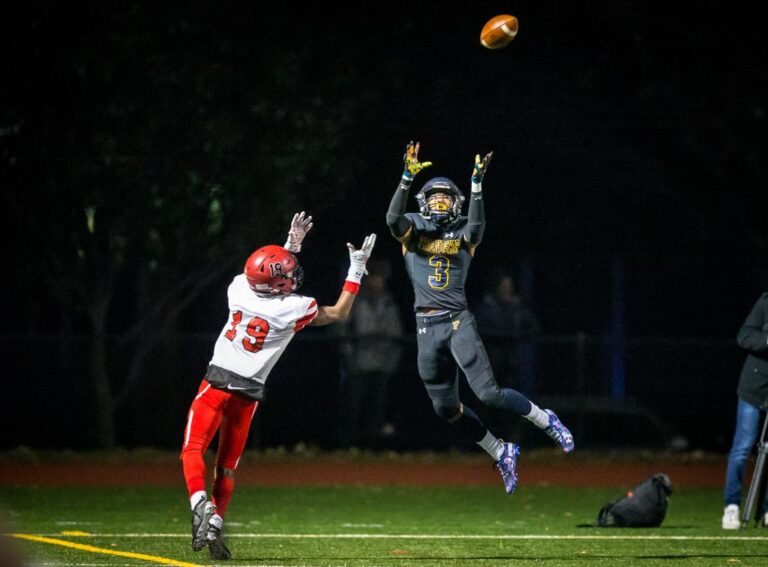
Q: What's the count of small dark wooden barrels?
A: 0